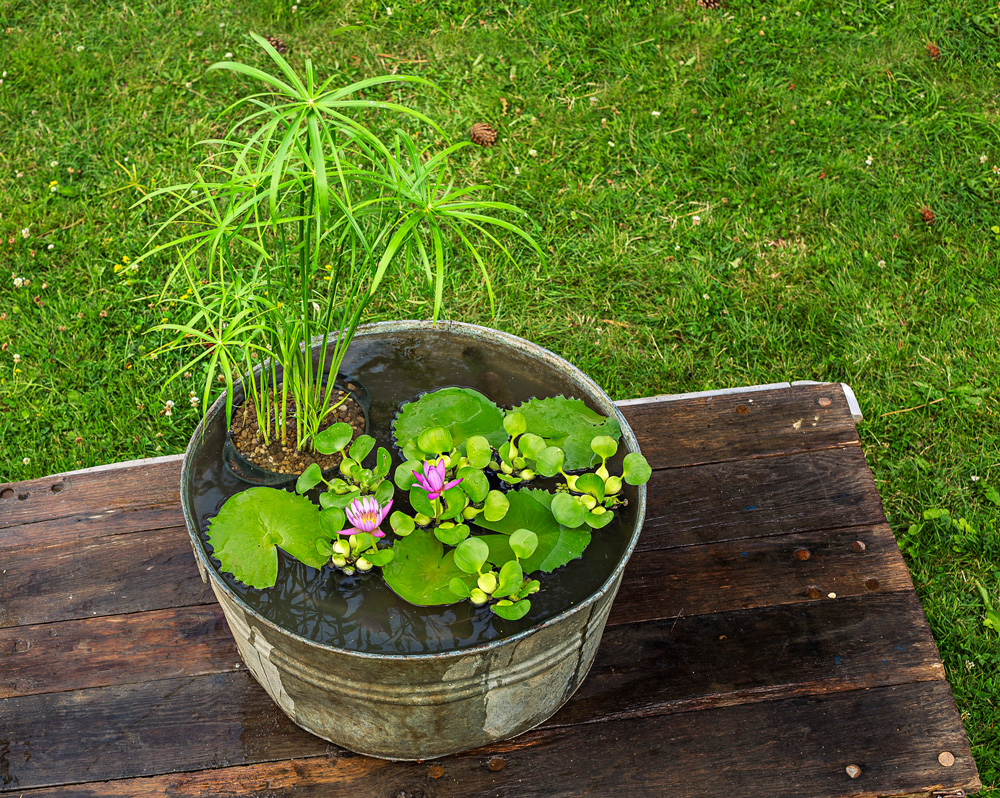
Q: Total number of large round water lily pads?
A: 5